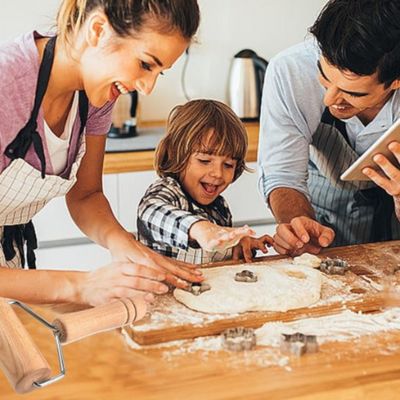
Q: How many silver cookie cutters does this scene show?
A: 5